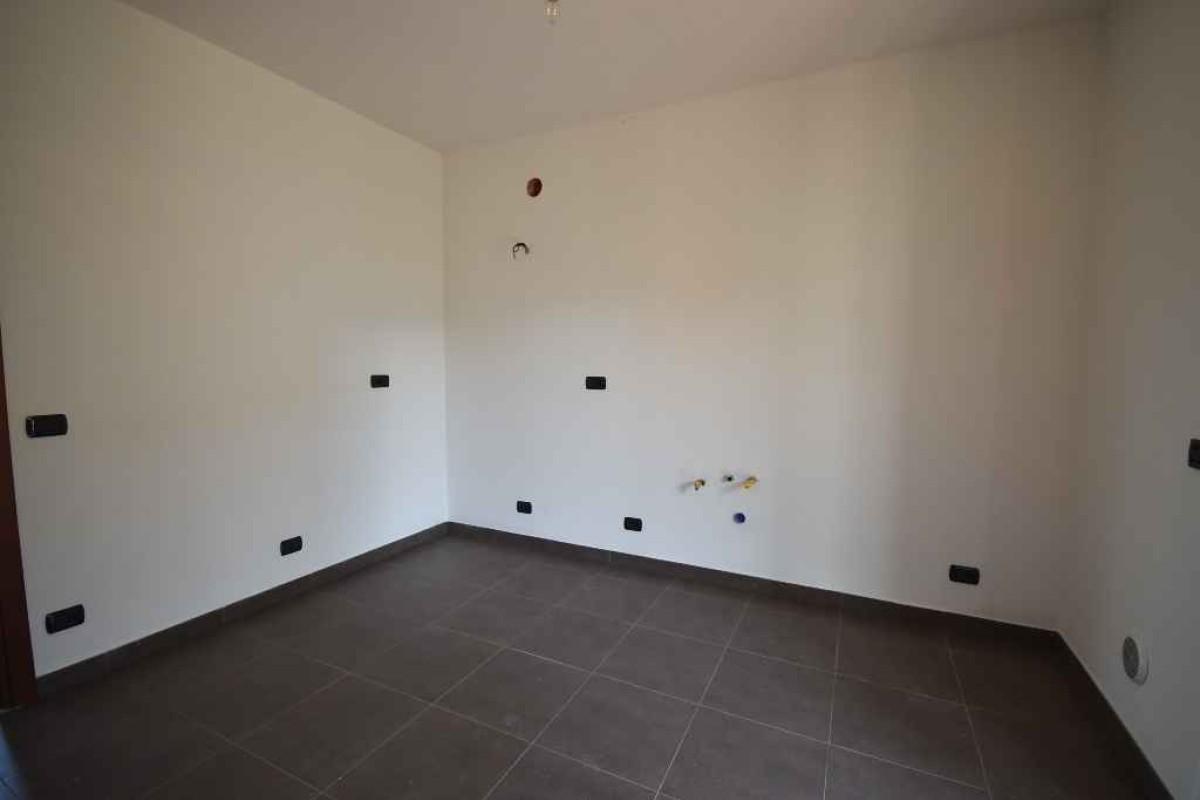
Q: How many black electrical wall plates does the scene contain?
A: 9